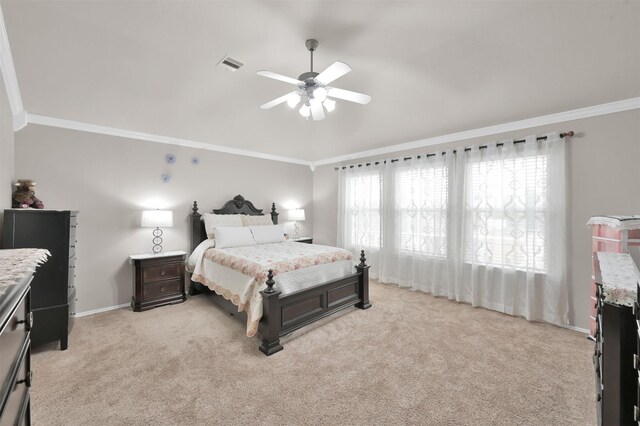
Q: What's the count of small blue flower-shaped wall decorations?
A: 3